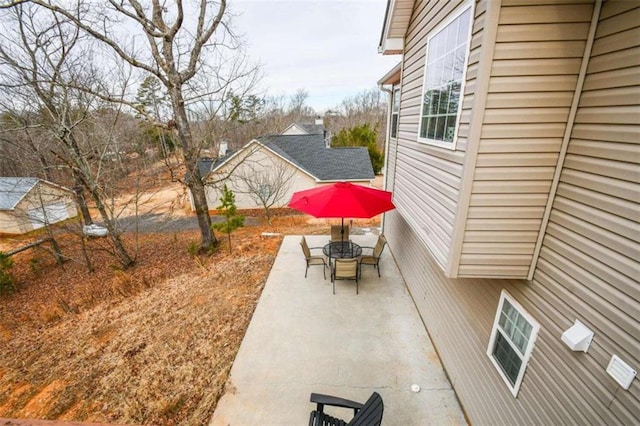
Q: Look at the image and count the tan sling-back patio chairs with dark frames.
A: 4